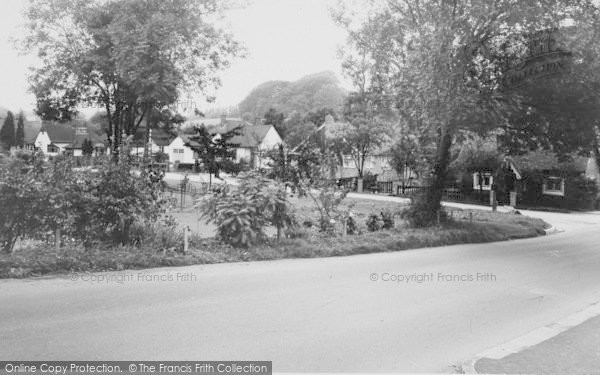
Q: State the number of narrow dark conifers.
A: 2